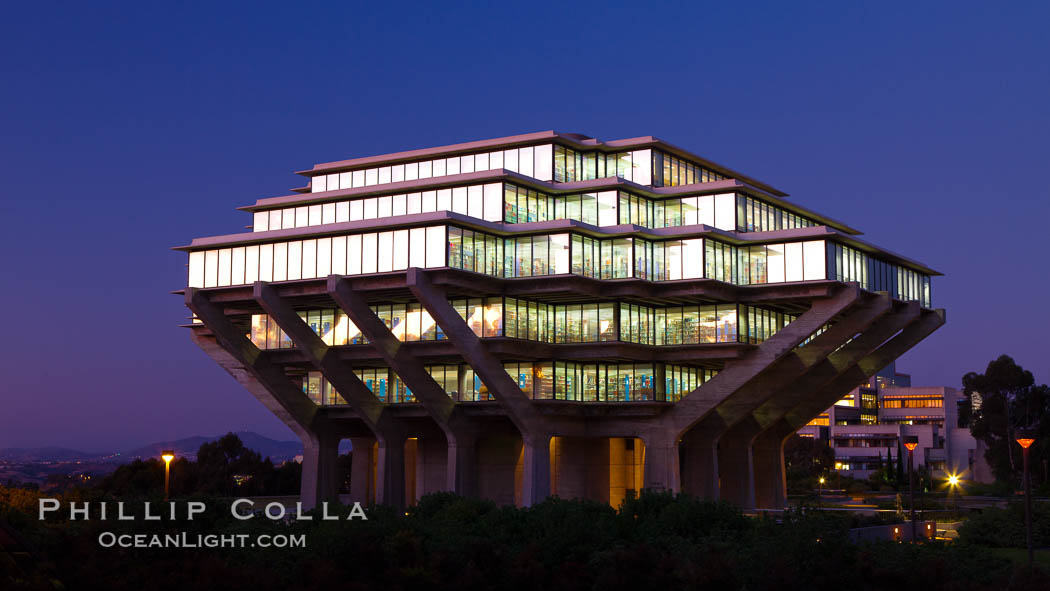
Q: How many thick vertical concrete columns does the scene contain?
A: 8